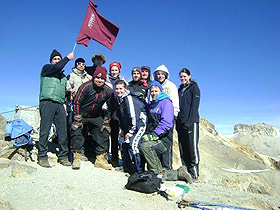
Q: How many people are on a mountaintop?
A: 11